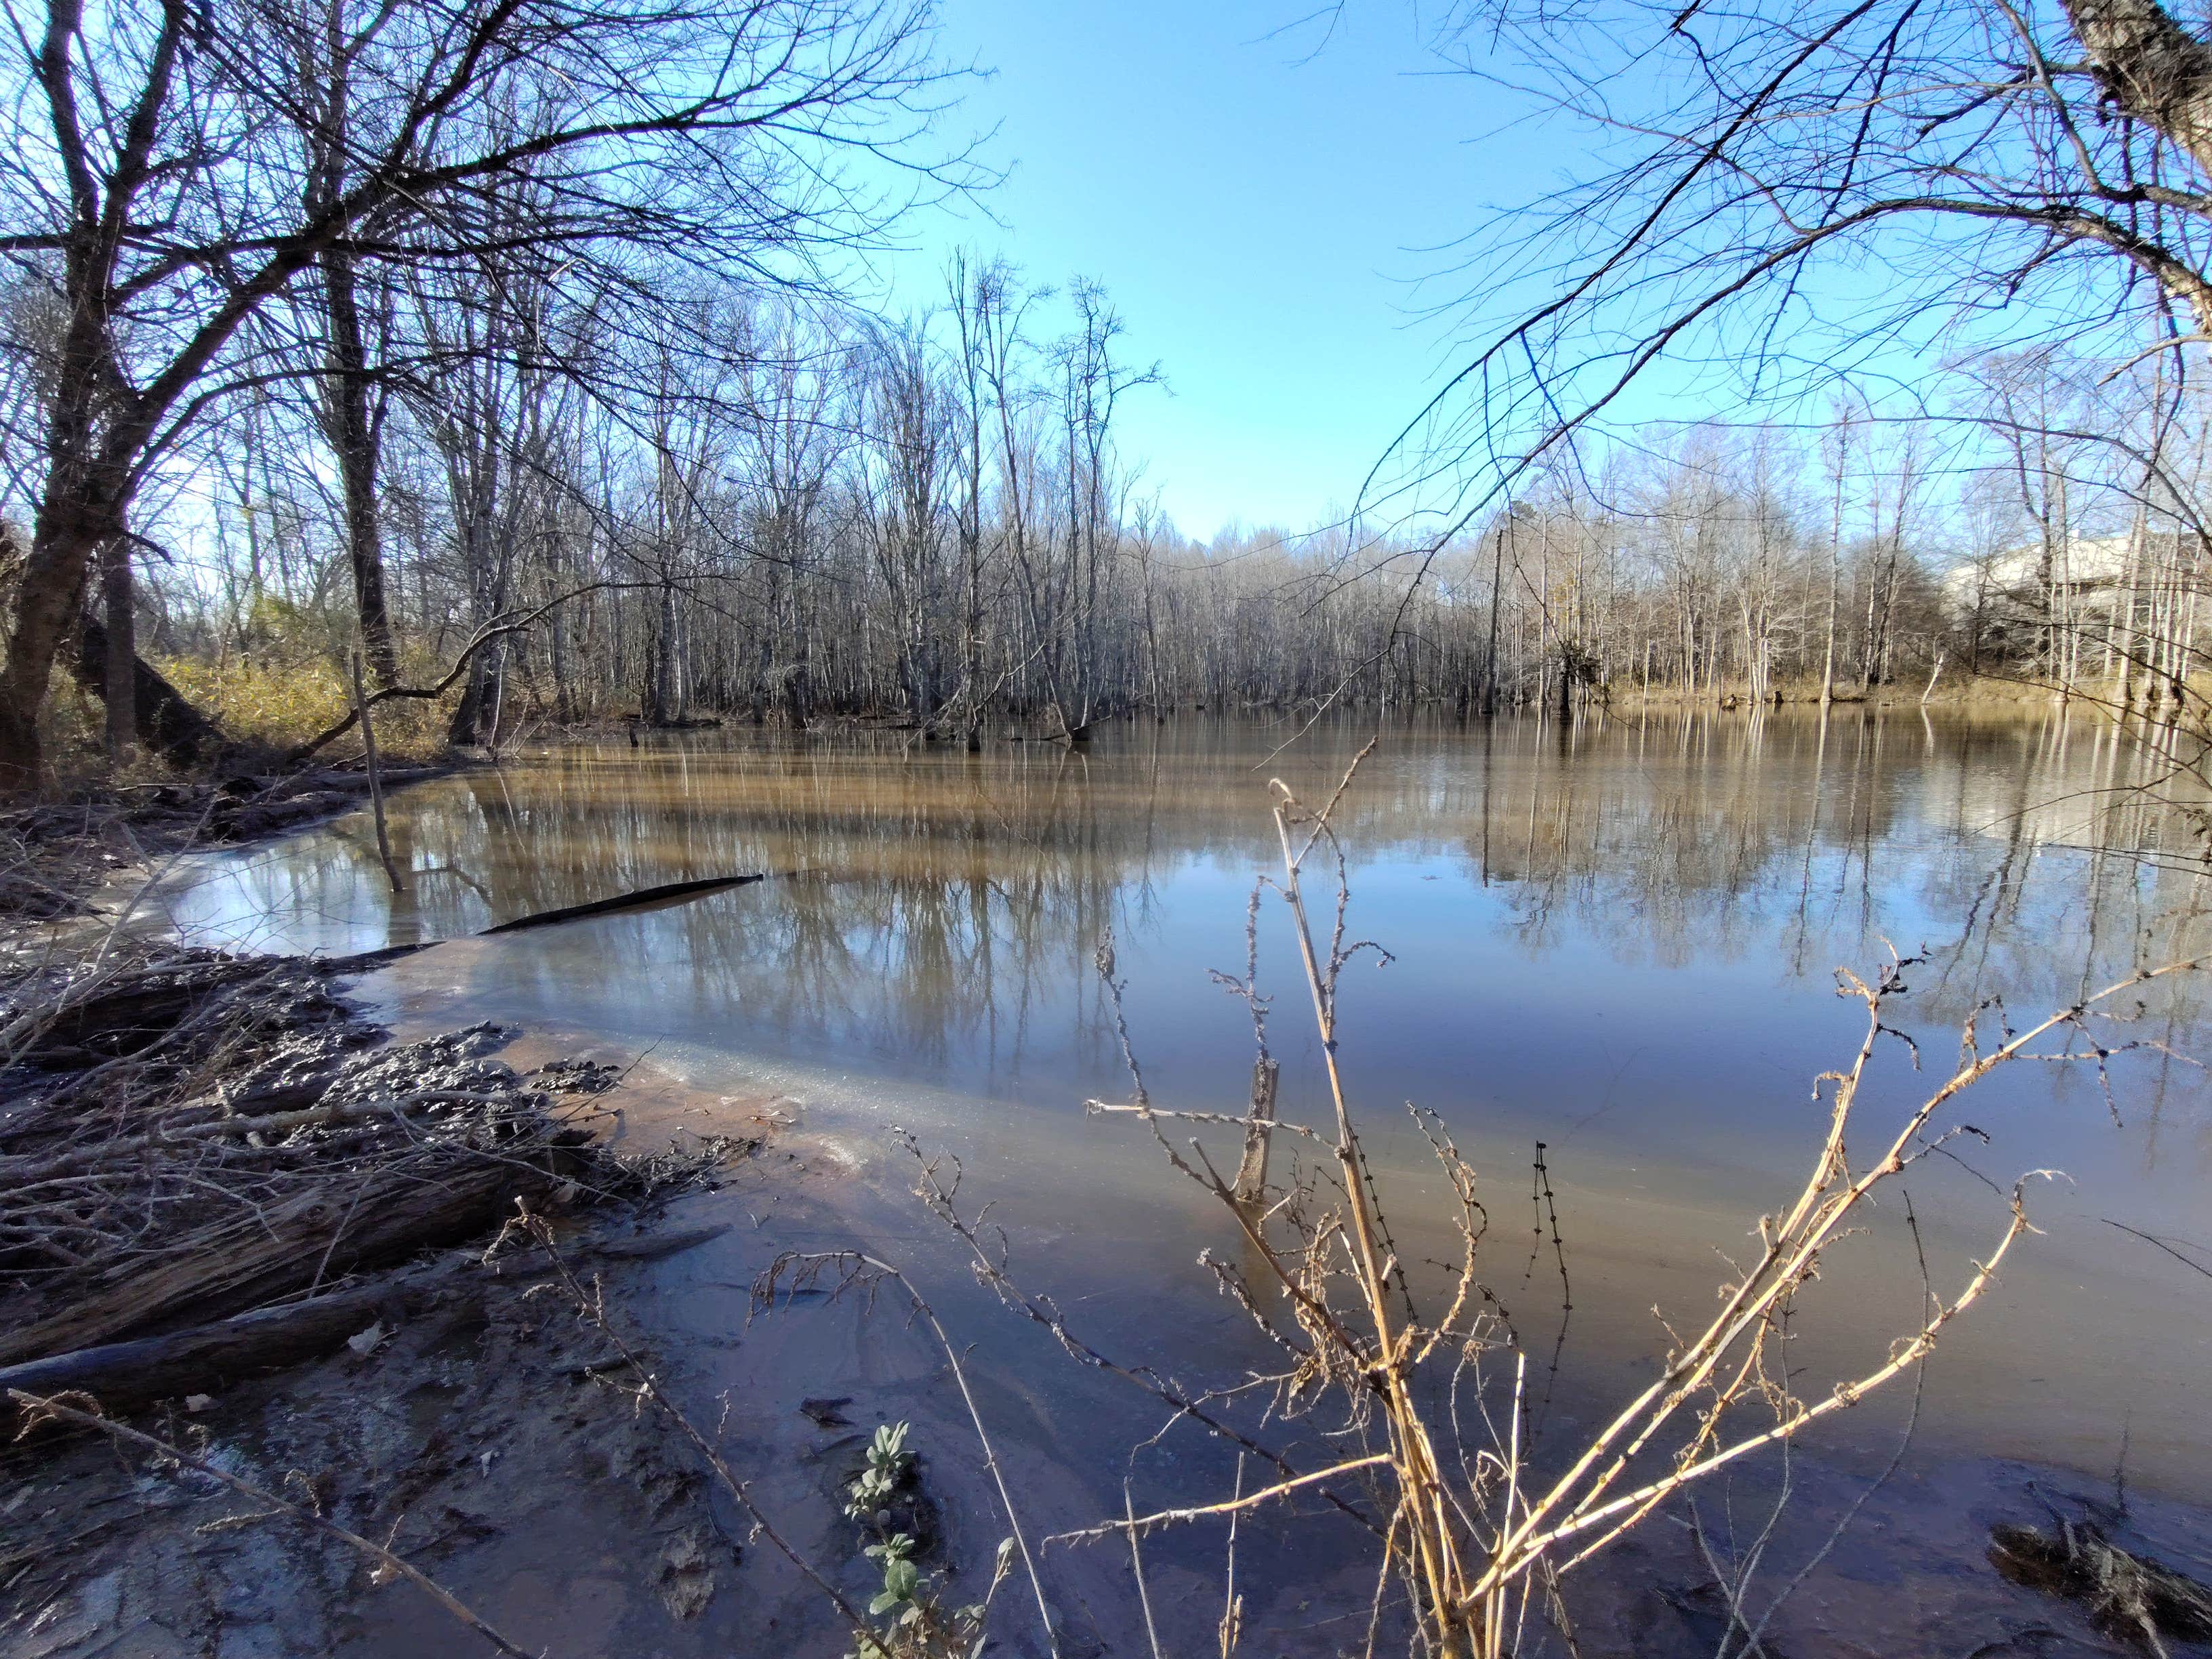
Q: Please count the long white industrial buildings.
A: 1